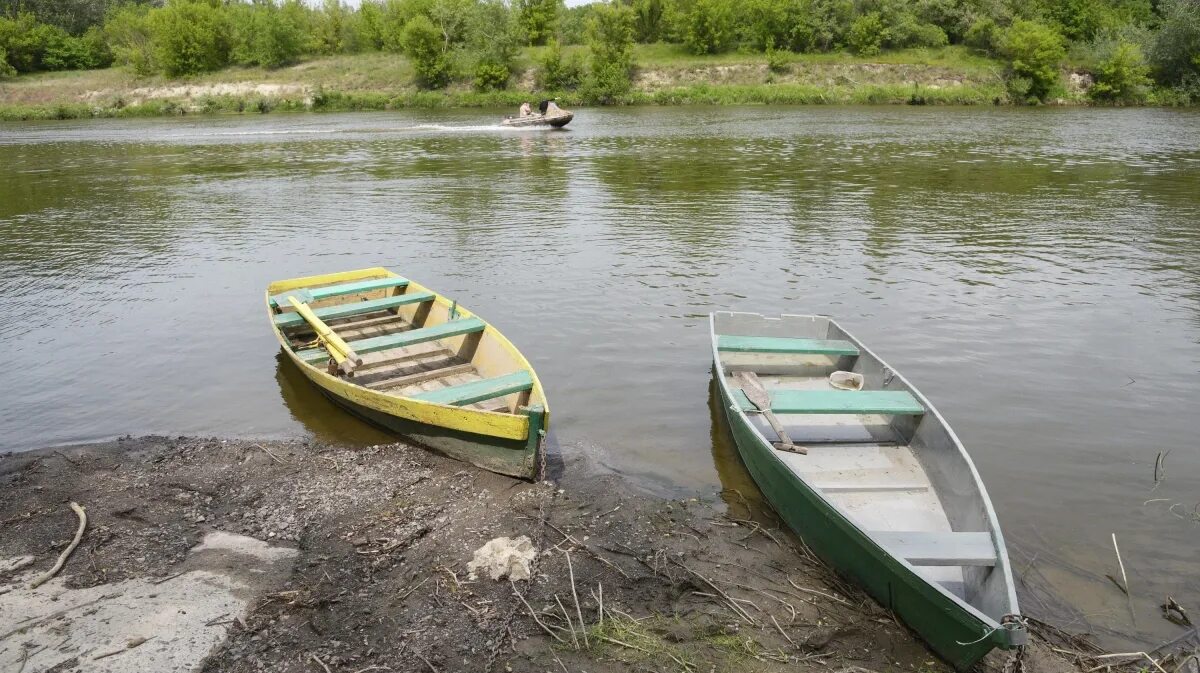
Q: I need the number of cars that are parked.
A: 0